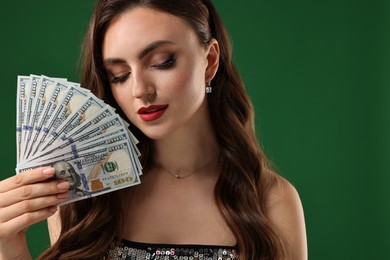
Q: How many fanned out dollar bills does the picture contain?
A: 11